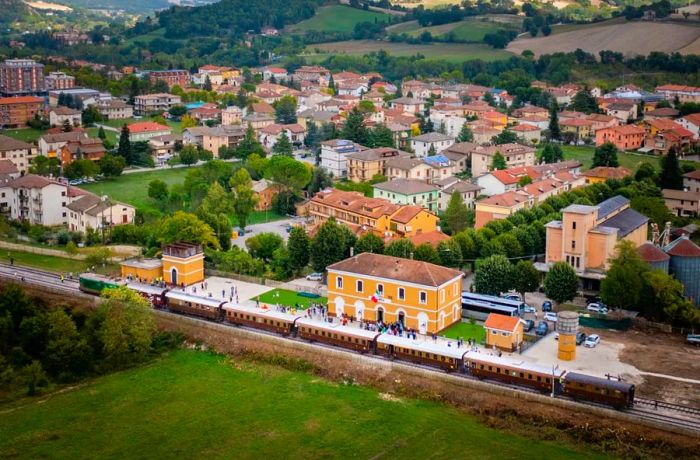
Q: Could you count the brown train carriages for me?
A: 6